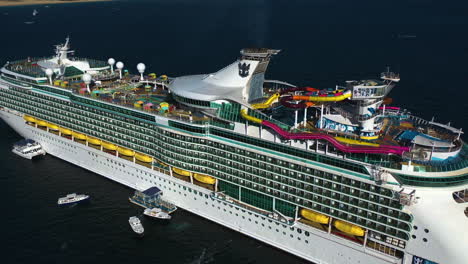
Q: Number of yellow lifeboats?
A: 13